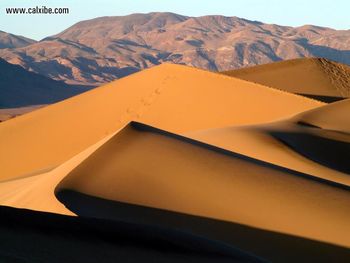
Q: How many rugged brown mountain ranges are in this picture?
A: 1